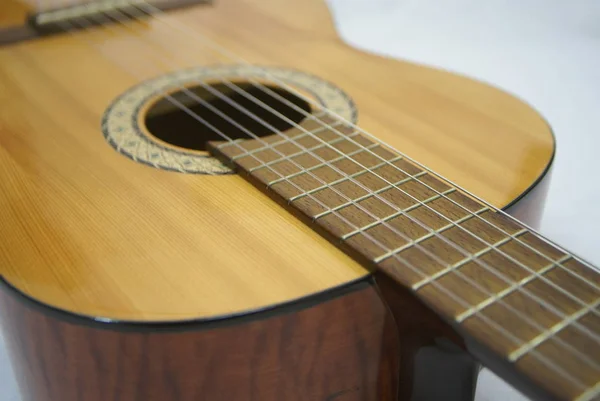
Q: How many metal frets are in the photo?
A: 12